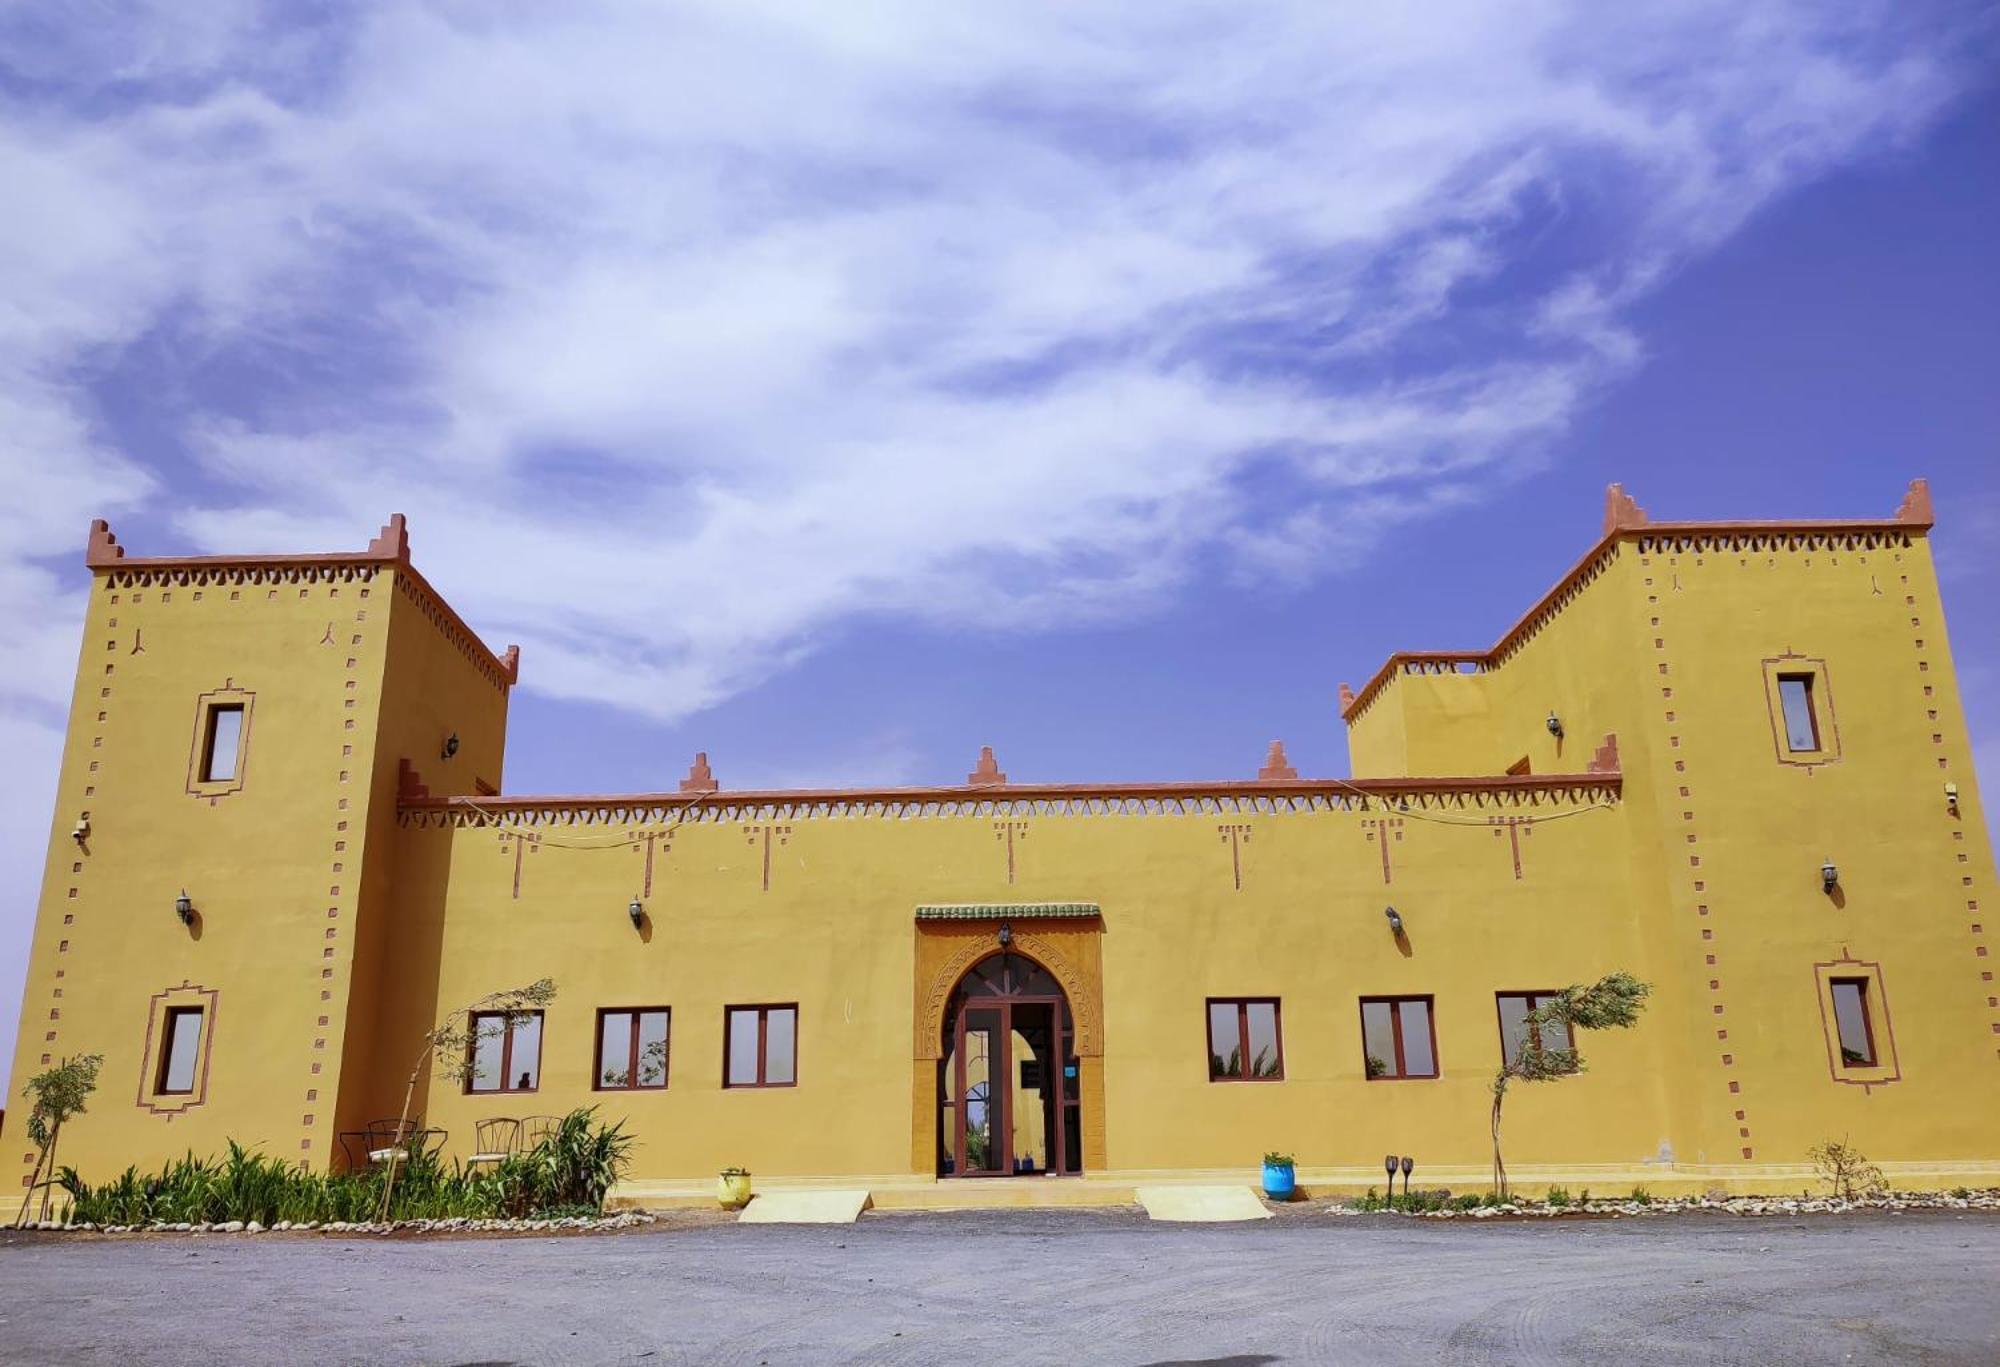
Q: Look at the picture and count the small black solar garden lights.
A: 2